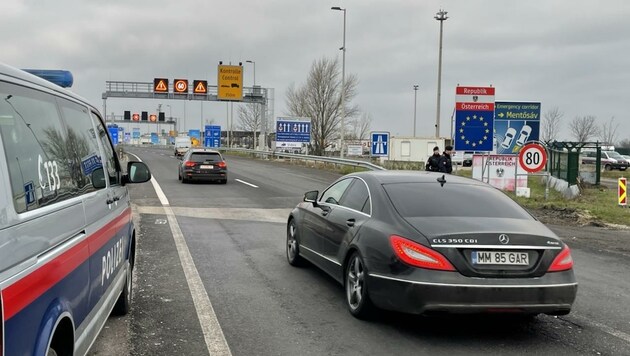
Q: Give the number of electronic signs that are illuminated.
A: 5